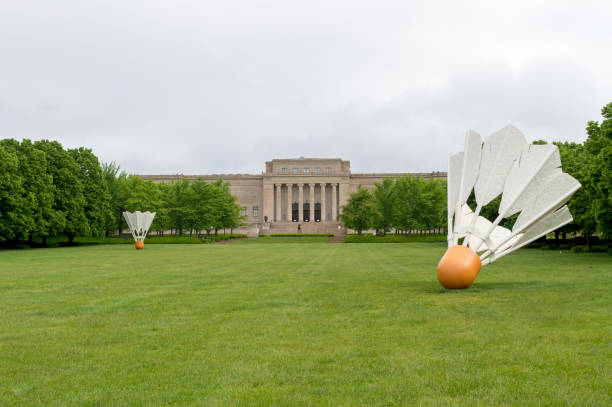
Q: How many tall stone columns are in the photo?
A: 6